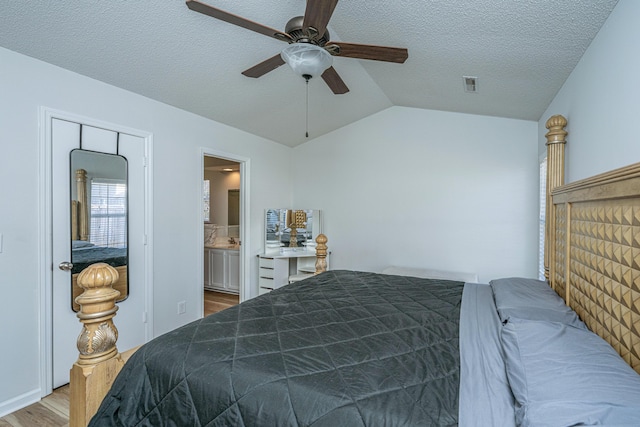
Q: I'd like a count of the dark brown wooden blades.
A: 5